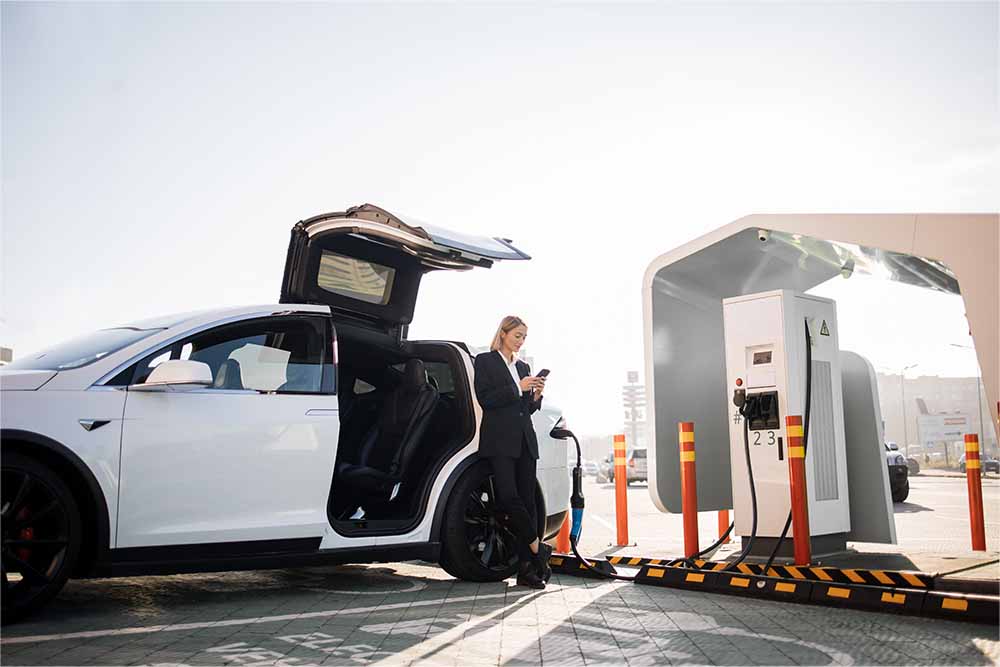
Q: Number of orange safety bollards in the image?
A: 6